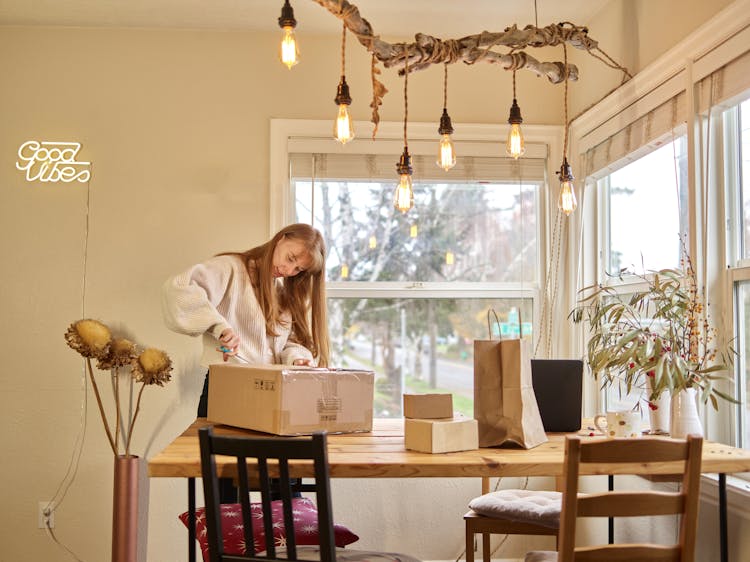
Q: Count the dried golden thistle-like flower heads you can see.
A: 3